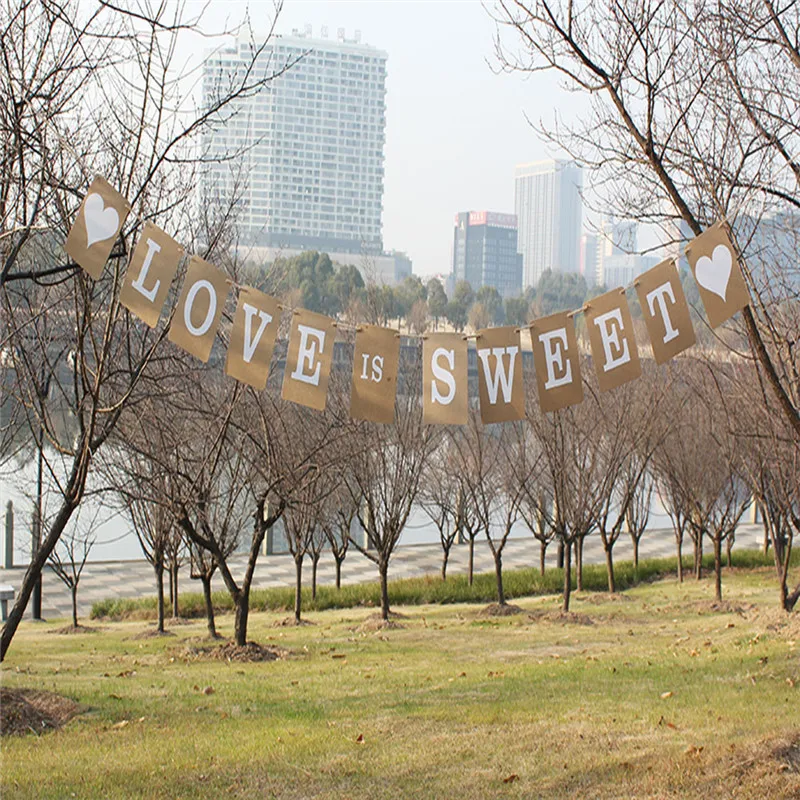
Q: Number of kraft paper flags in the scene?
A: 12